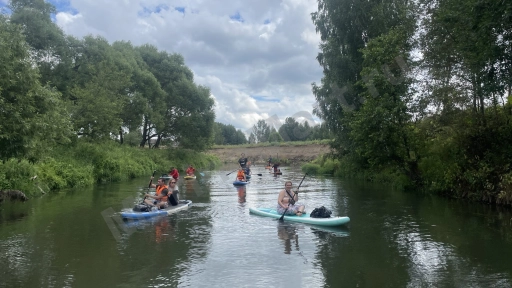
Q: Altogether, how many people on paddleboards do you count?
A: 10